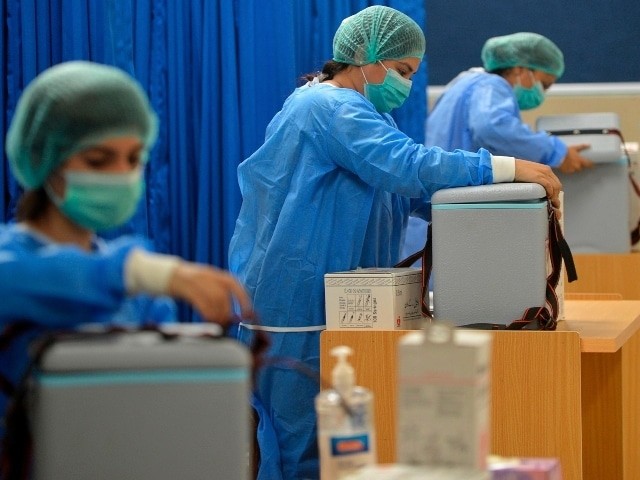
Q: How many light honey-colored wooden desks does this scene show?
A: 2